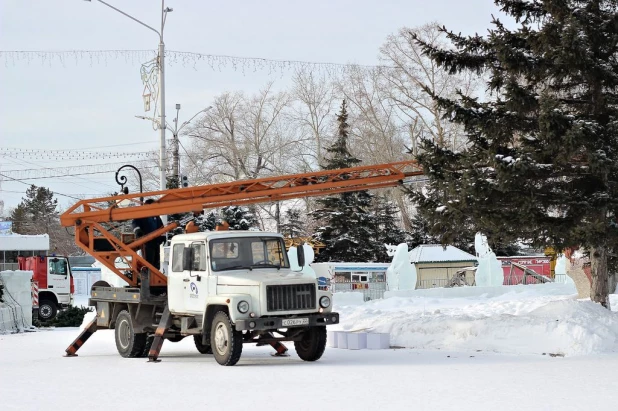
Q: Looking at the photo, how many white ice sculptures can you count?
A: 4